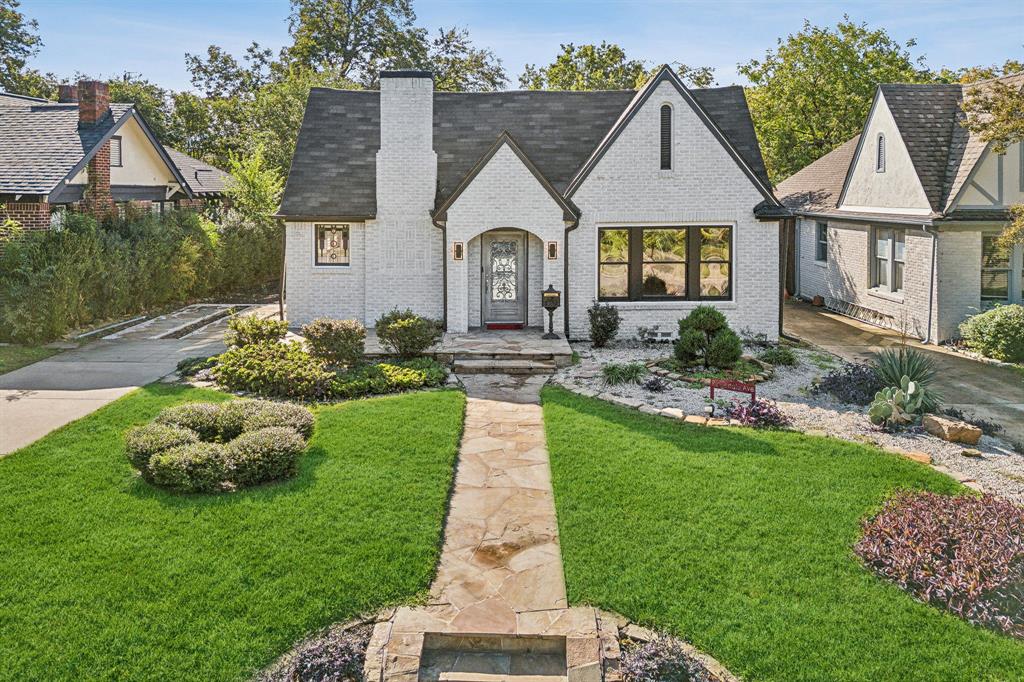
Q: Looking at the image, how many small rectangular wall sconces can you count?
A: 2